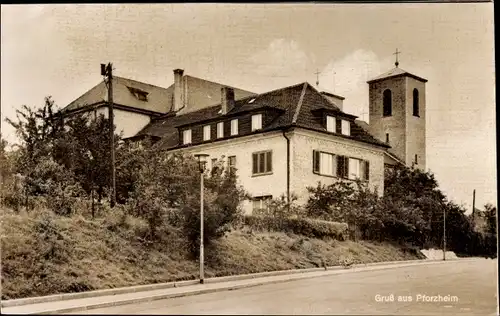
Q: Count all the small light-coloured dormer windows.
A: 7